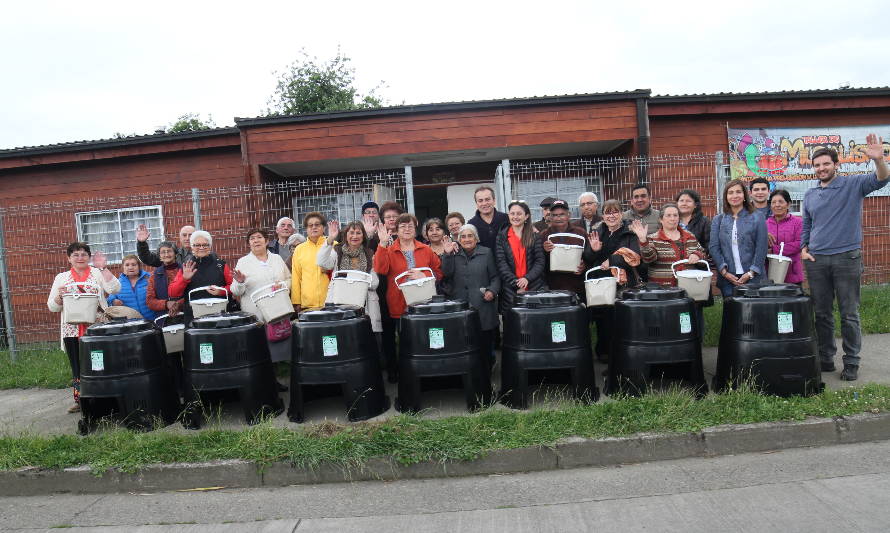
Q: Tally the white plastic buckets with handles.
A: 10